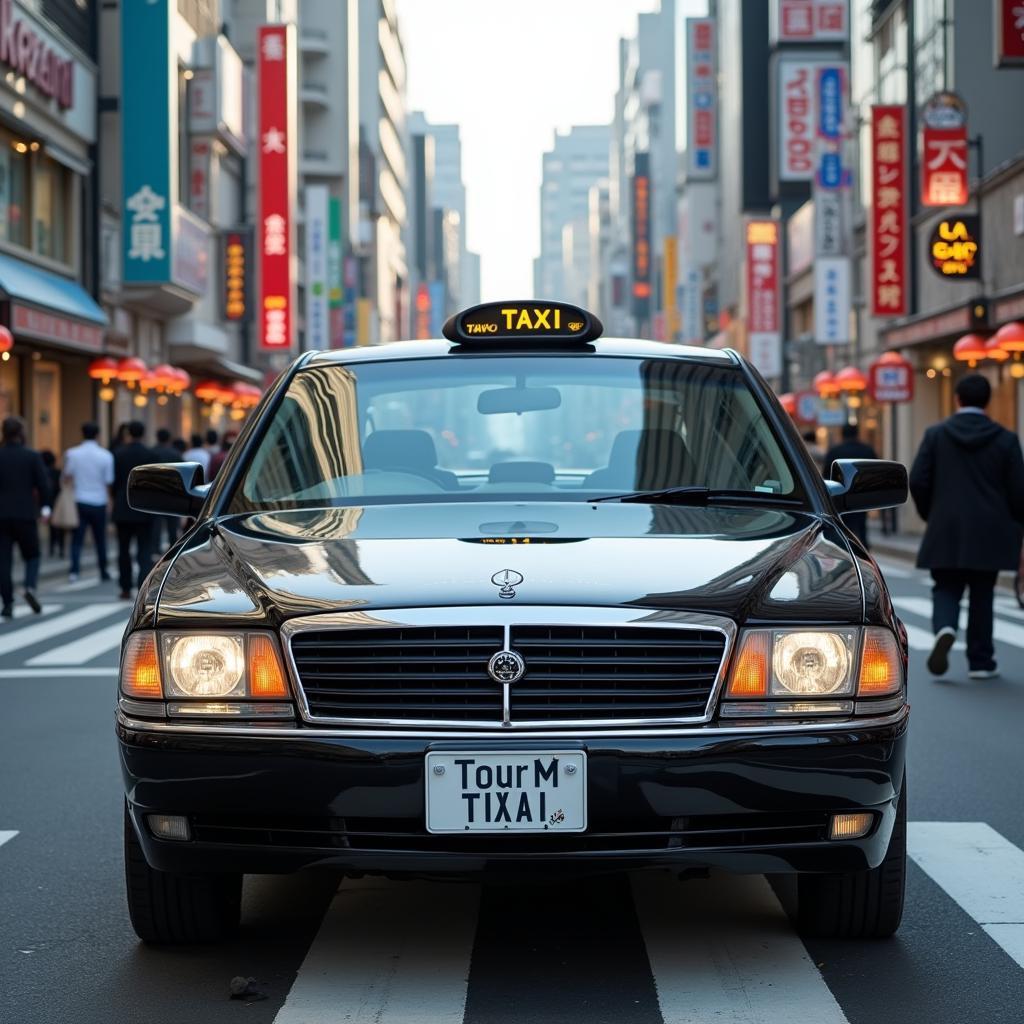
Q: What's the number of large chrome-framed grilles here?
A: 1